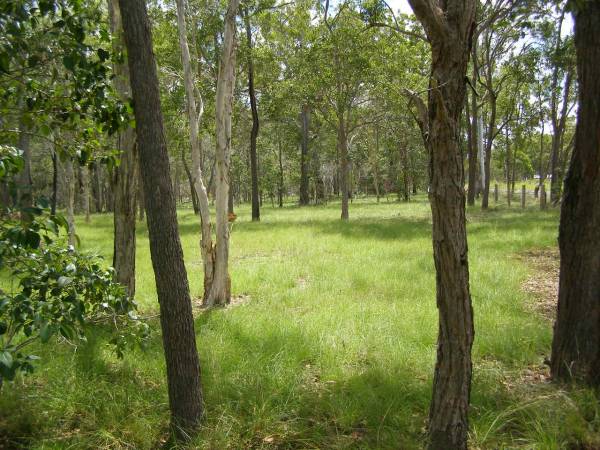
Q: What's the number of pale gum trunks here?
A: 2